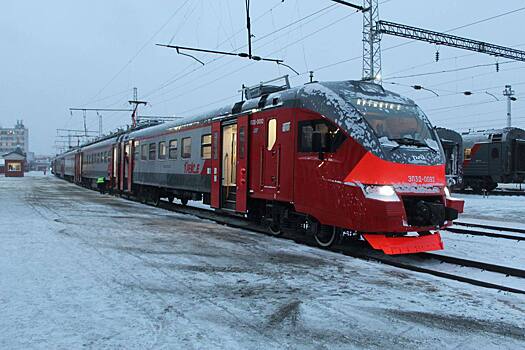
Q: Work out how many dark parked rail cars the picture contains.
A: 2